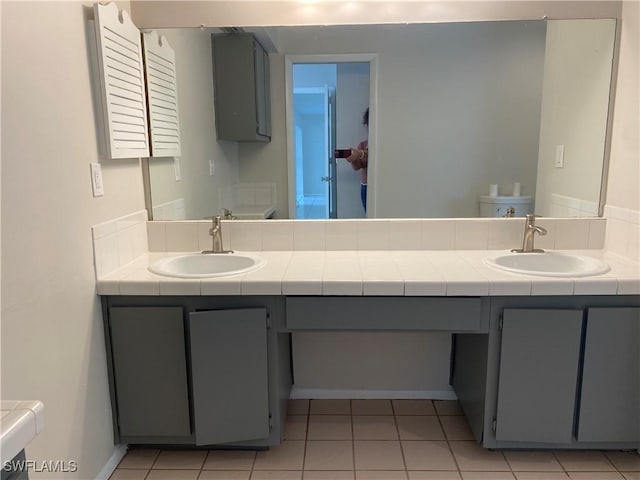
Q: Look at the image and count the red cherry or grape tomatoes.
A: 0